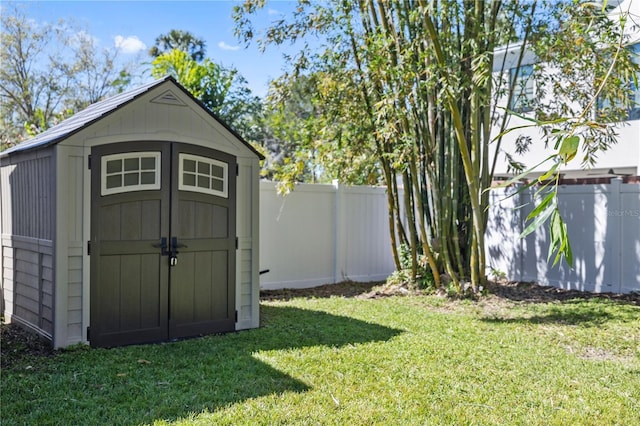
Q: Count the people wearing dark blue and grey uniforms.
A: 0